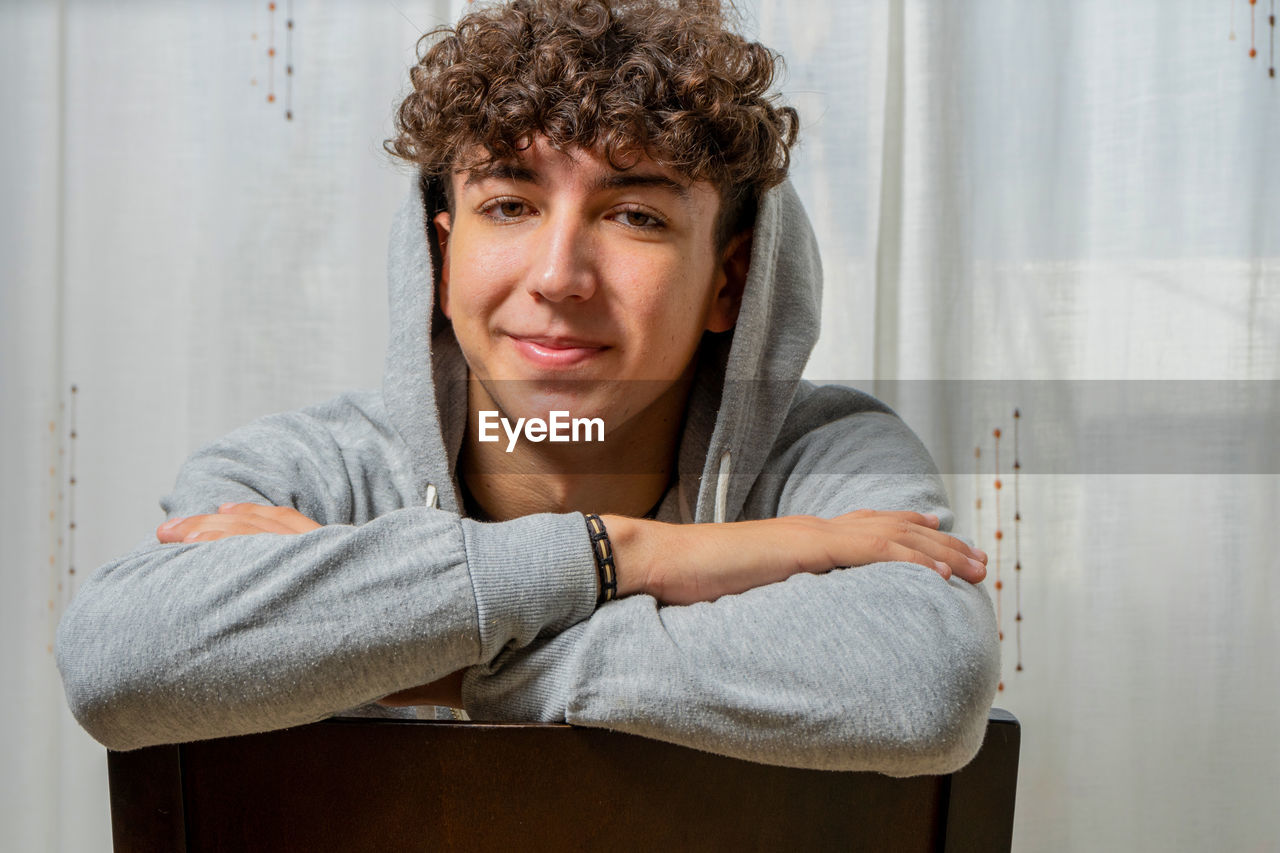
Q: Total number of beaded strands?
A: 12